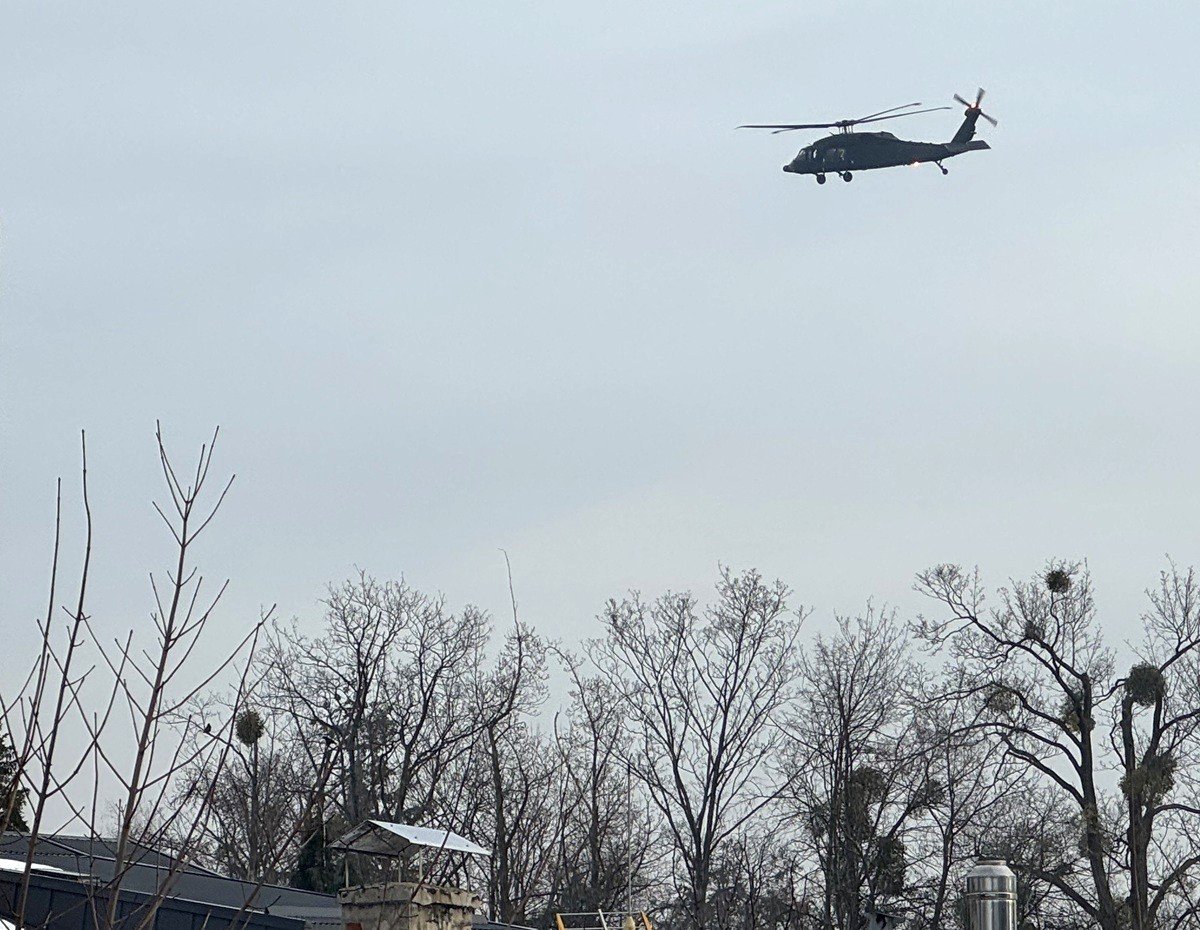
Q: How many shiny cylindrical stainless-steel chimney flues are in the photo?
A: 1